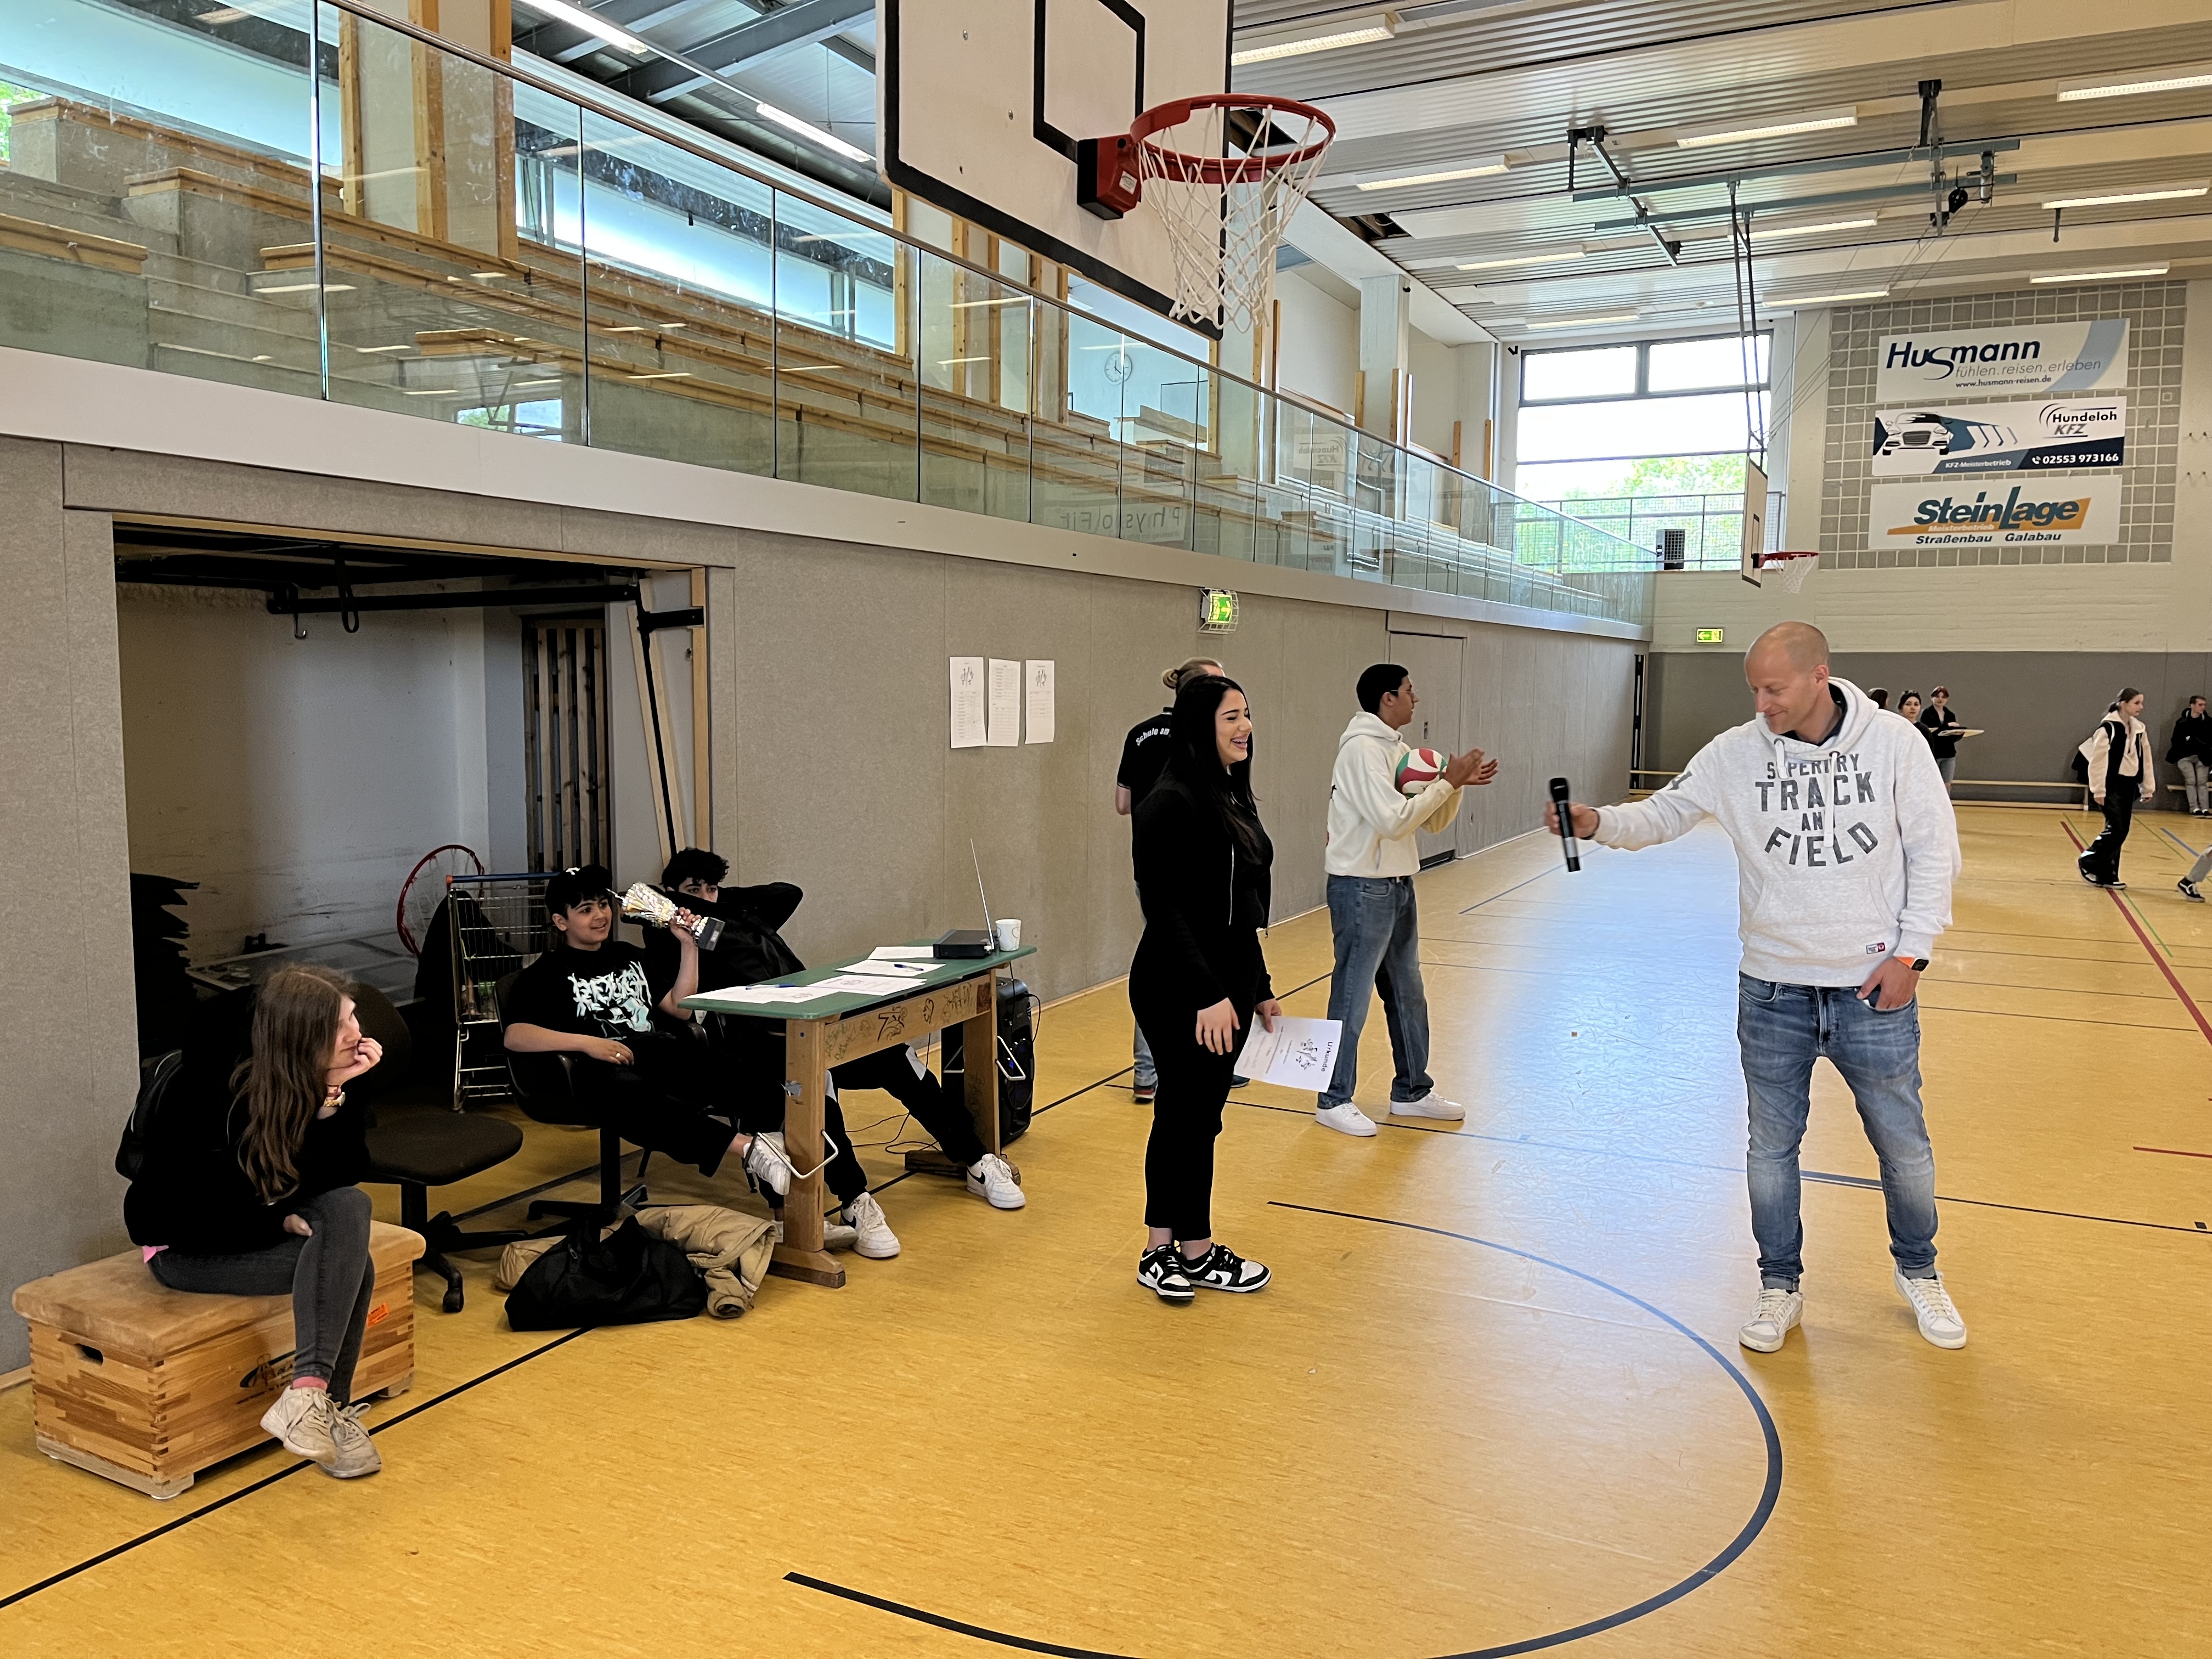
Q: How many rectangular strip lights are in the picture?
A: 12